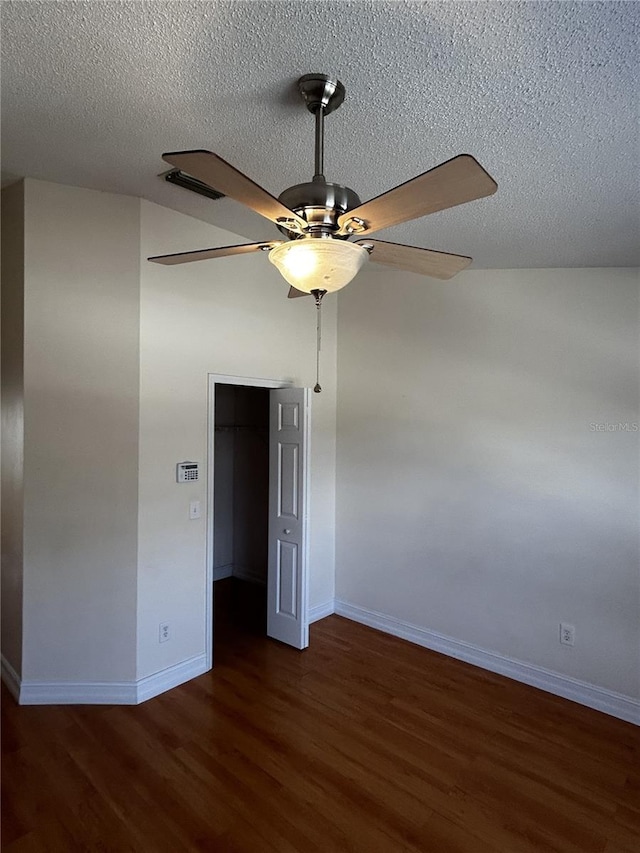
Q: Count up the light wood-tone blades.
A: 5